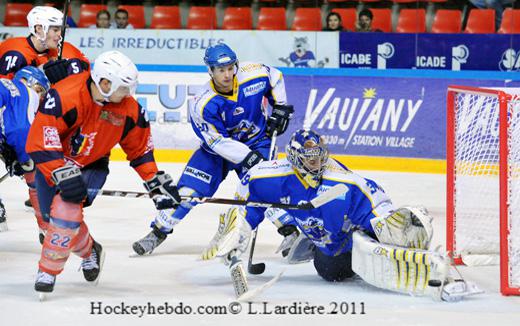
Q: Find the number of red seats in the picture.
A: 15